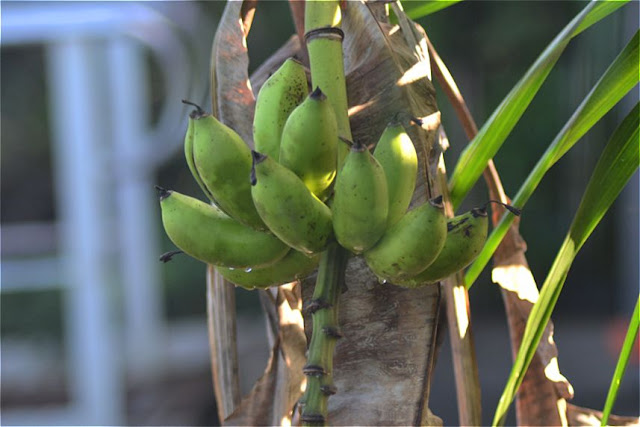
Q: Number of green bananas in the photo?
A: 11